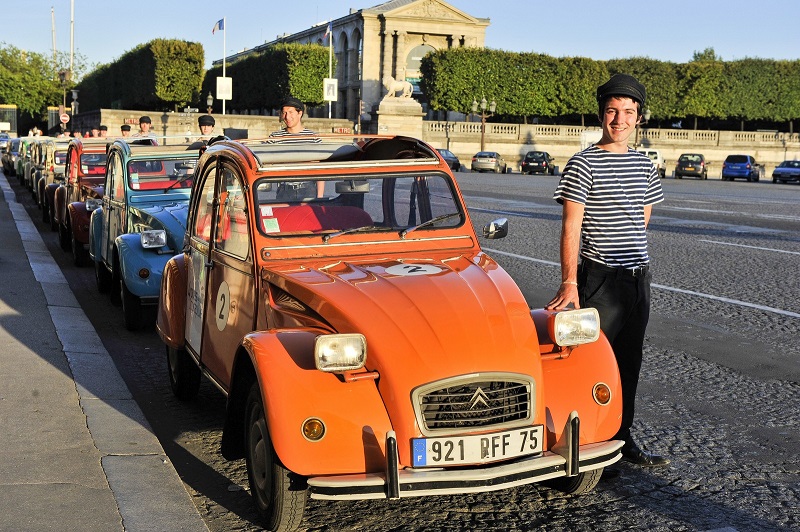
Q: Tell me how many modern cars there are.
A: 7